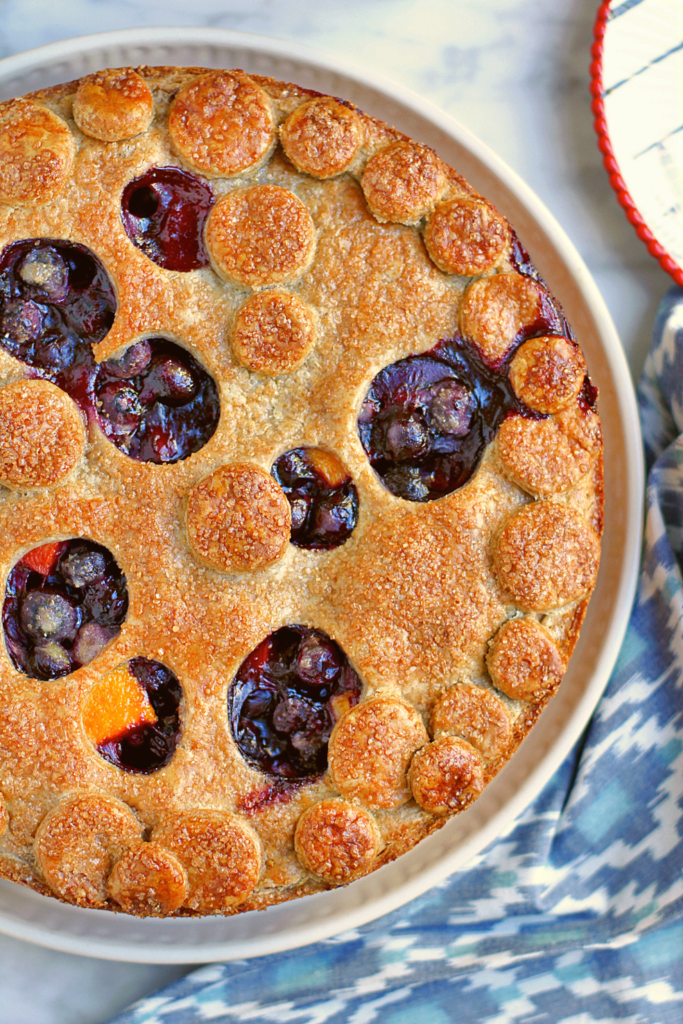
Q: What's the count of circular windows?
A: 8